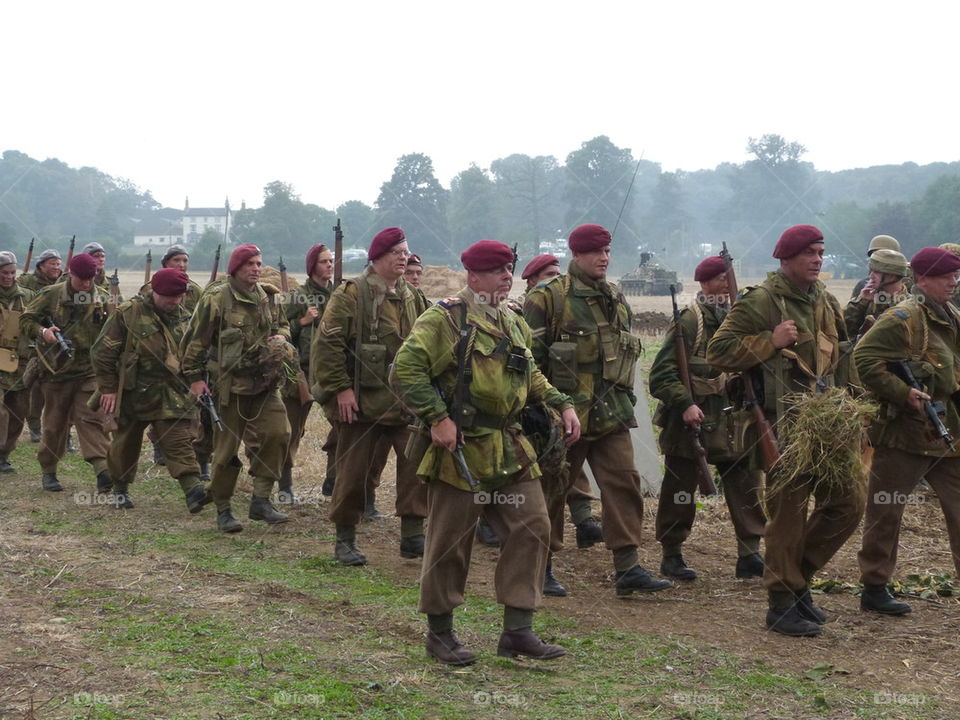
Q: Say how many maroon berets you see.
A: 12